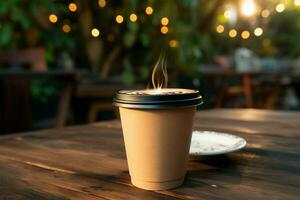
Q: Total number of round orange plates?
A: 0